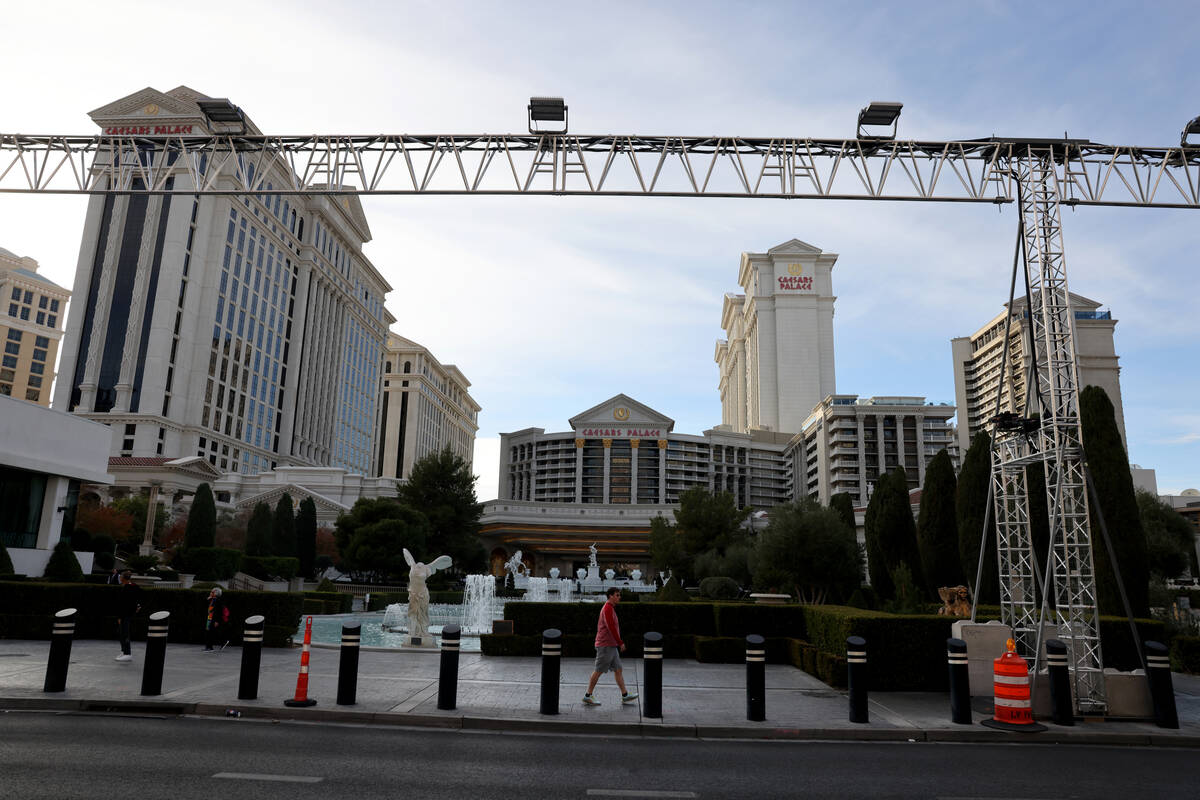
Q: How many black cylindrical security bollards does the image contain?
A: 12